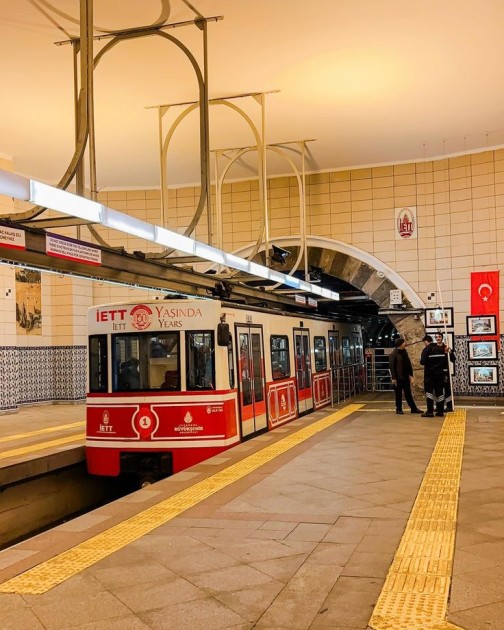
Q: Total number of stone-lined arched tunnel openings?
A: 1